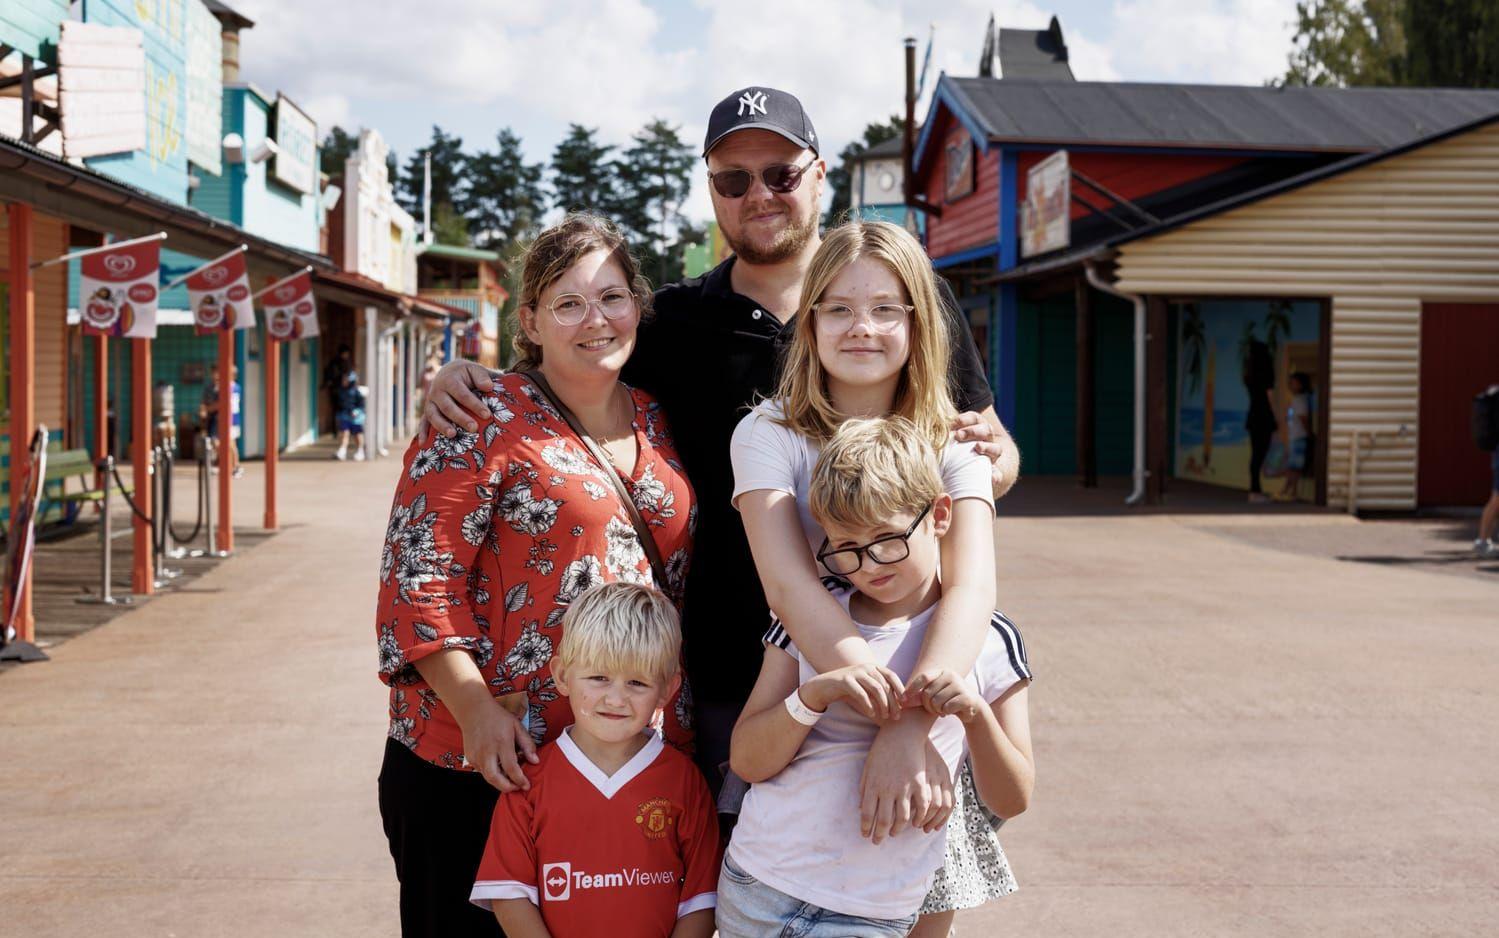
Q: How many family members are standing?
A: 5